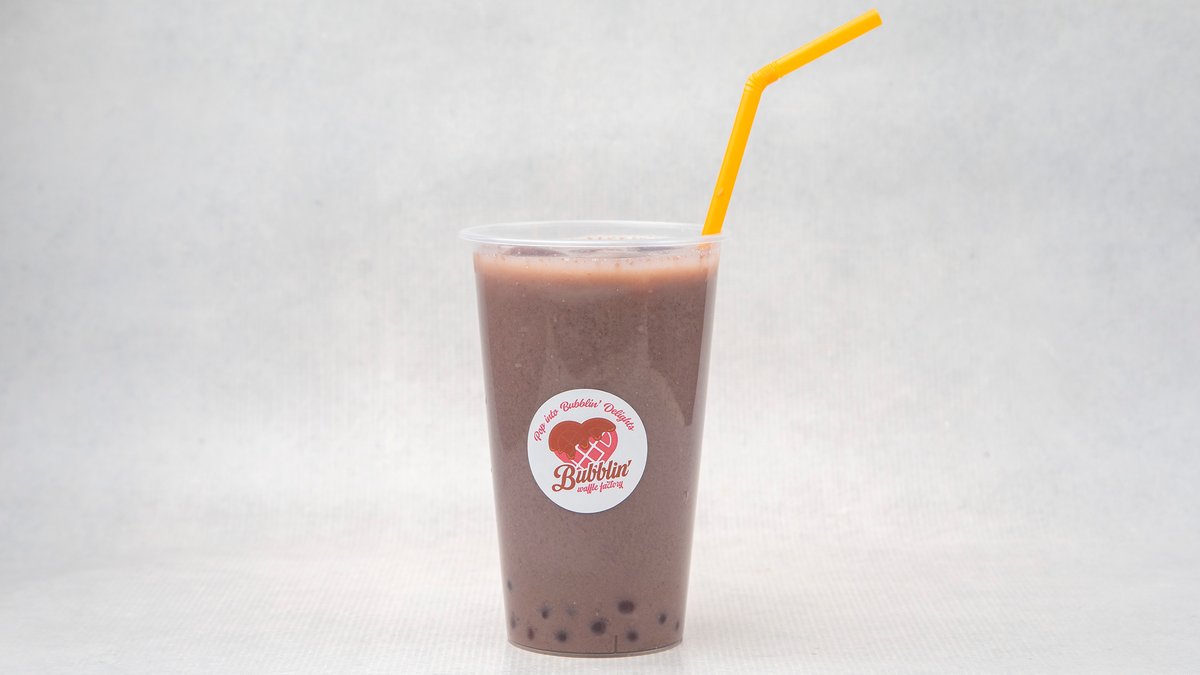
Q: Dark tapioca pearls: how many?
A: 11